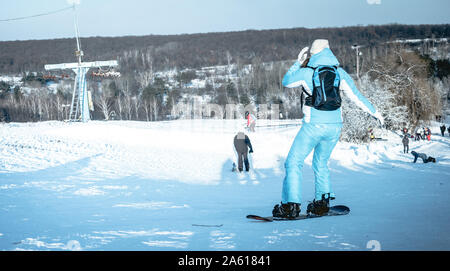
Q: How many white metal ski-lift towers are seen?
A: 1